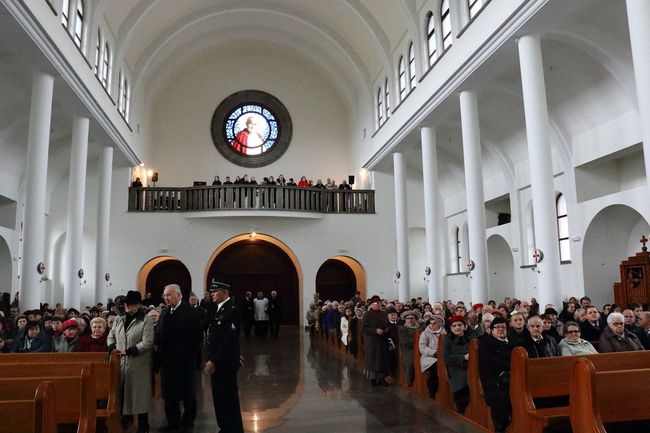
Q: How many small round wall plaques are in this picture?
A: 7